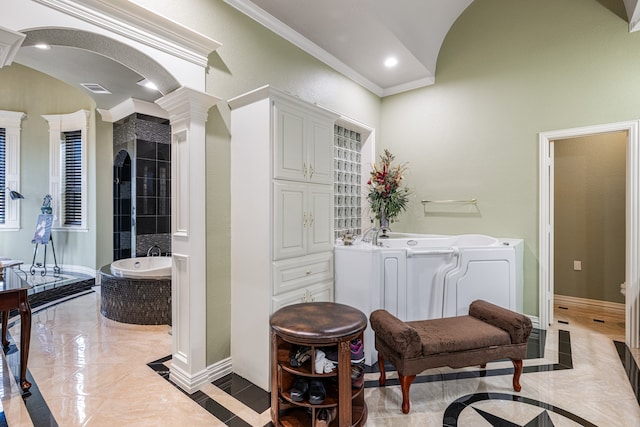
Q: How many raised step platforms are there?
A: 1